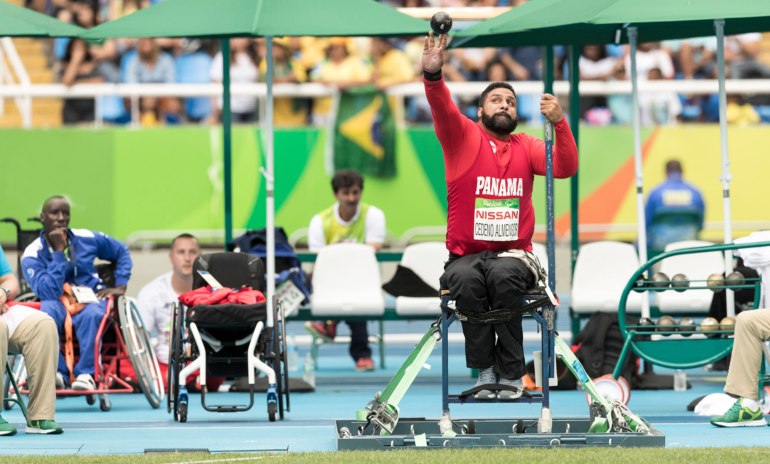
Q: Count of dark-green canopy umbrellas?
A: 3